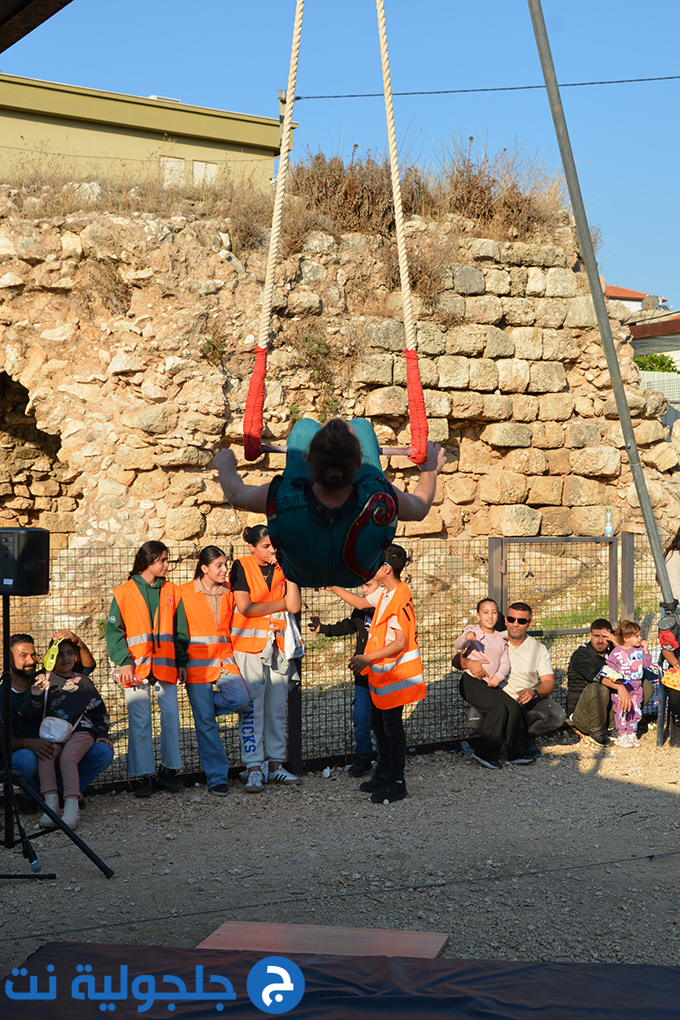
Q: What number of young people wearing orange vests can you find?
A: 4